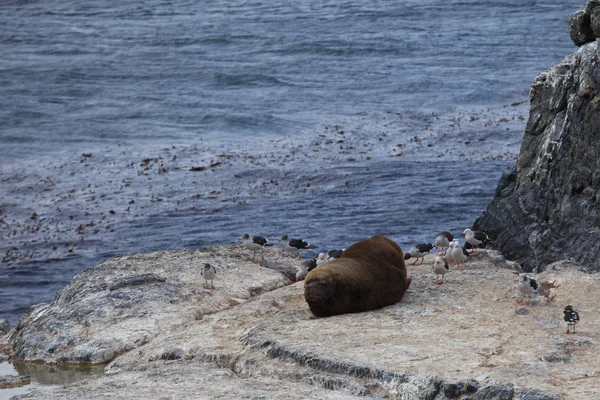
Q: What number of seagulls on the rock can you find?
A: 14